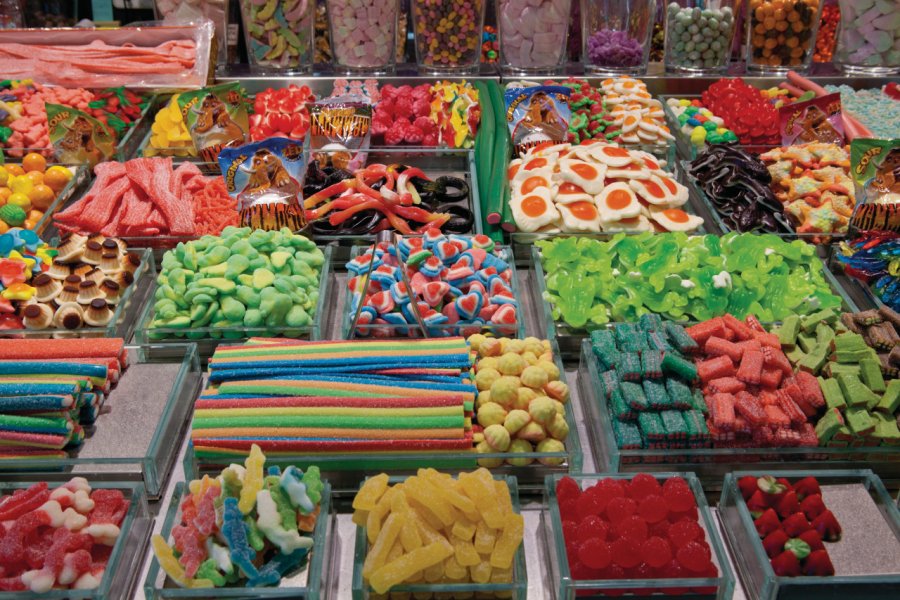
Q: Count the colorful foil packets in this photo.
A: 7